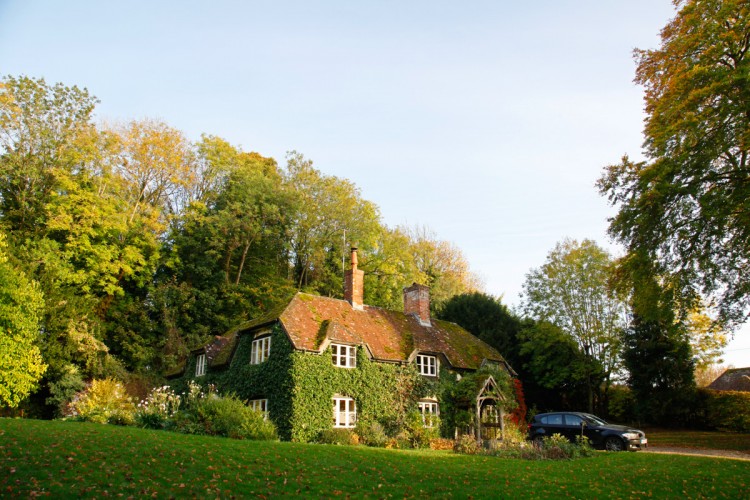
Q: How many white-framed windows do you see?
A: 7